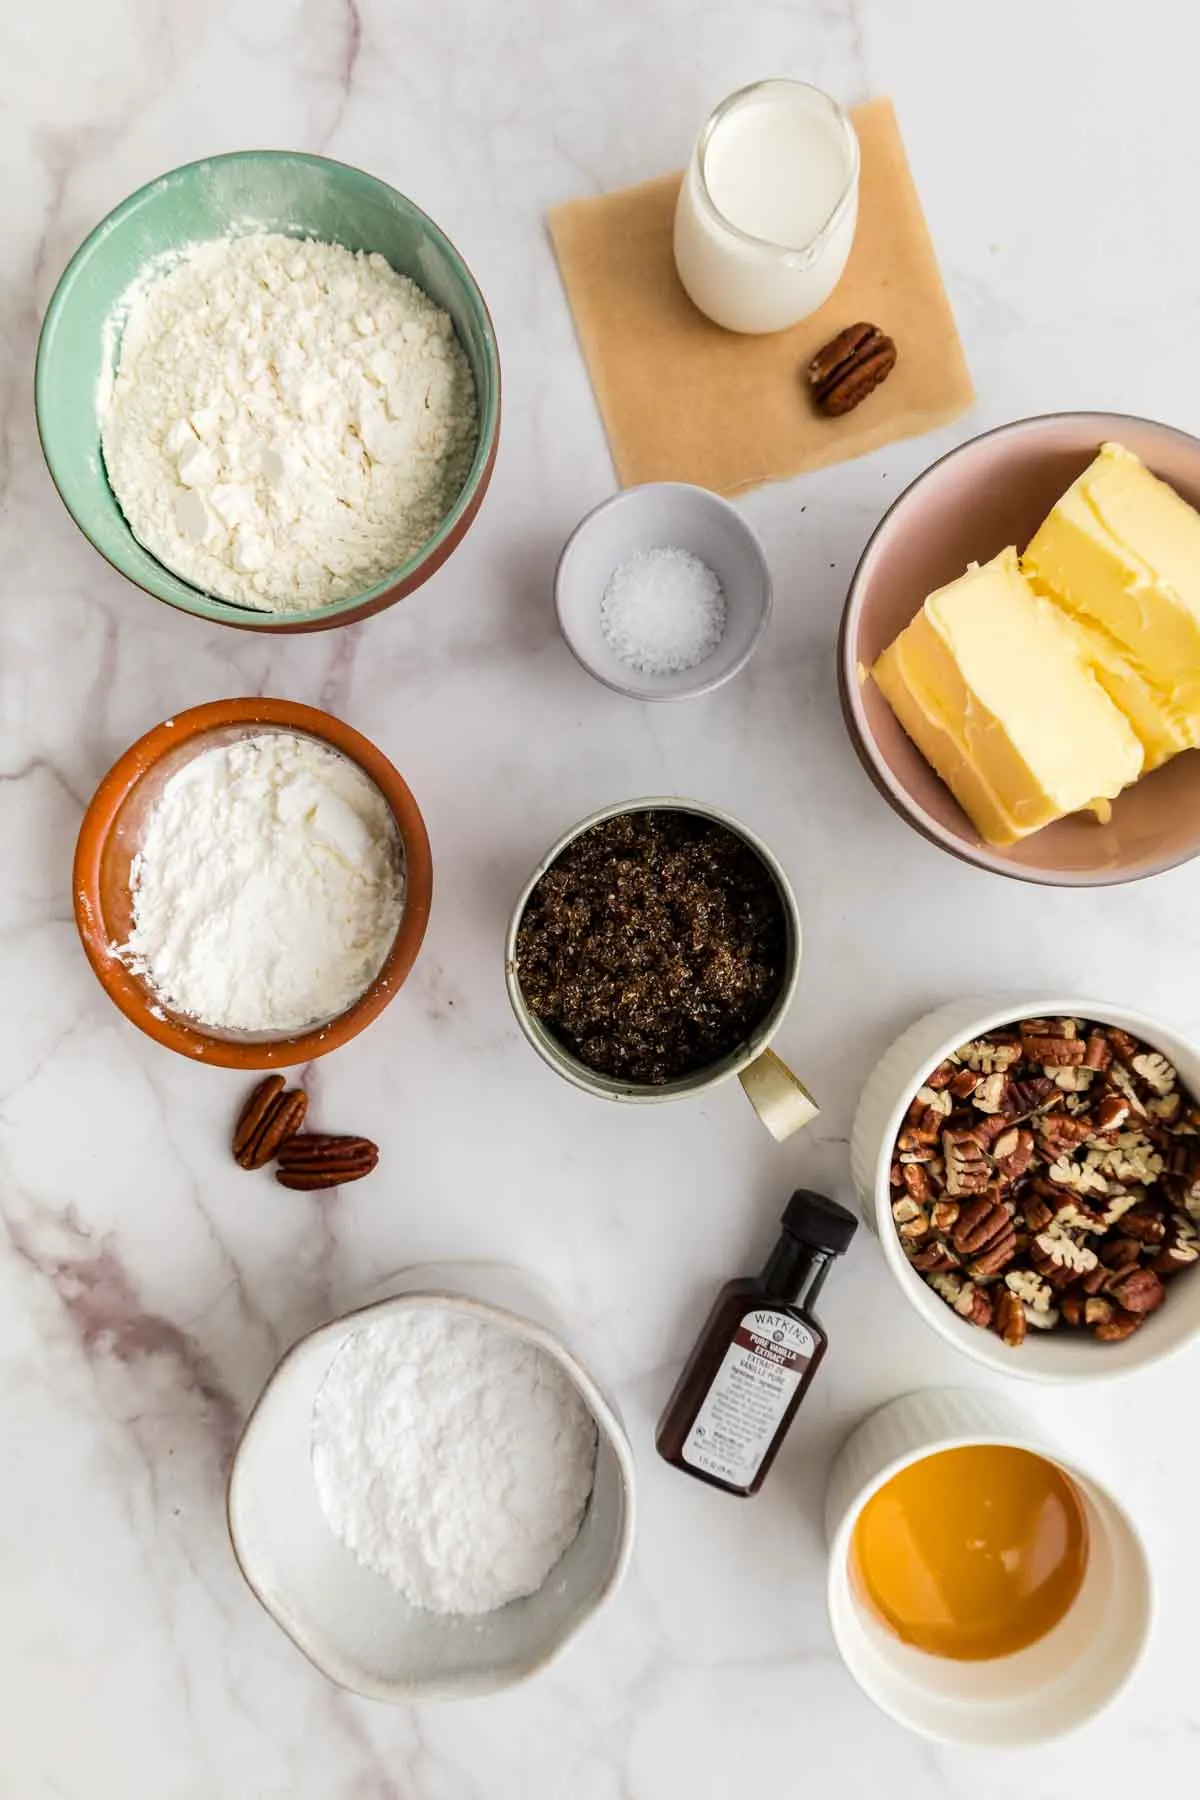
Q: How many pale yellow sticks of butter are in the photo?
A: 2